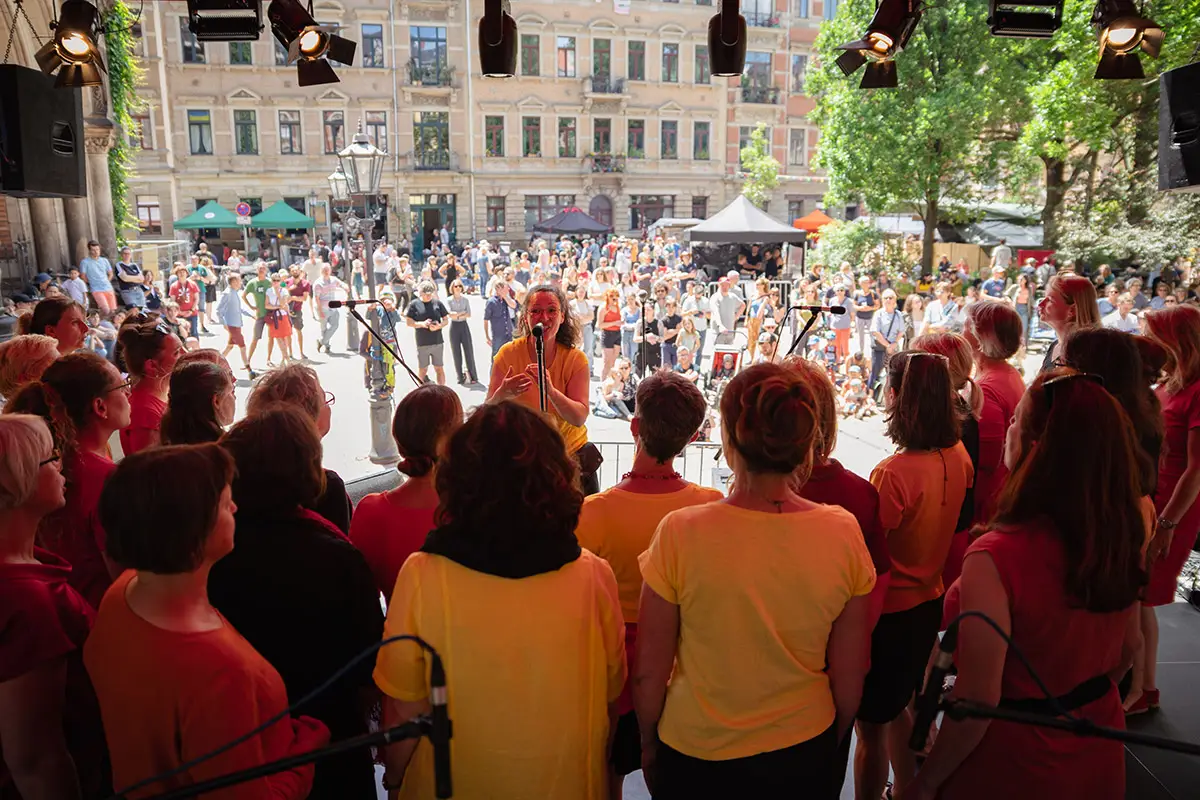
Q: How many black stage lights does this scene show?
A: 8